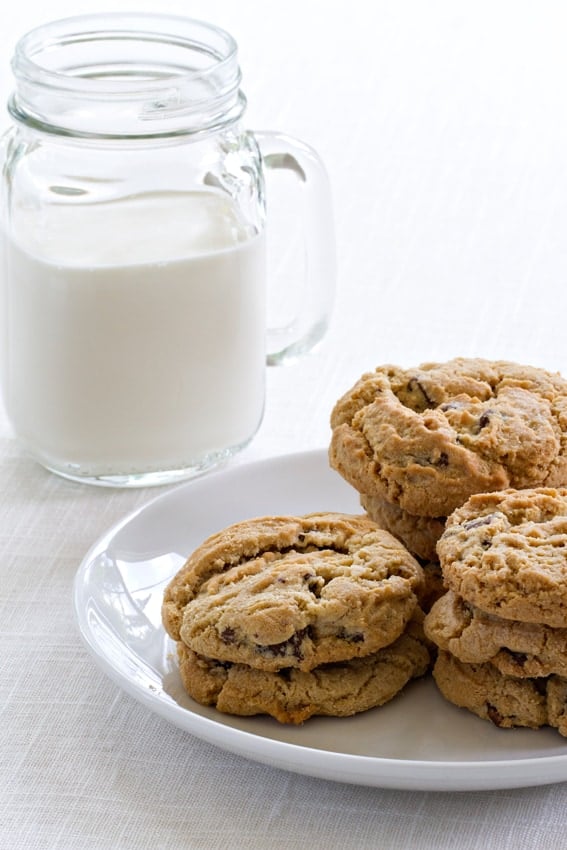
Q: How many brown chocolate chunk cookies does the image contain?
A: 8